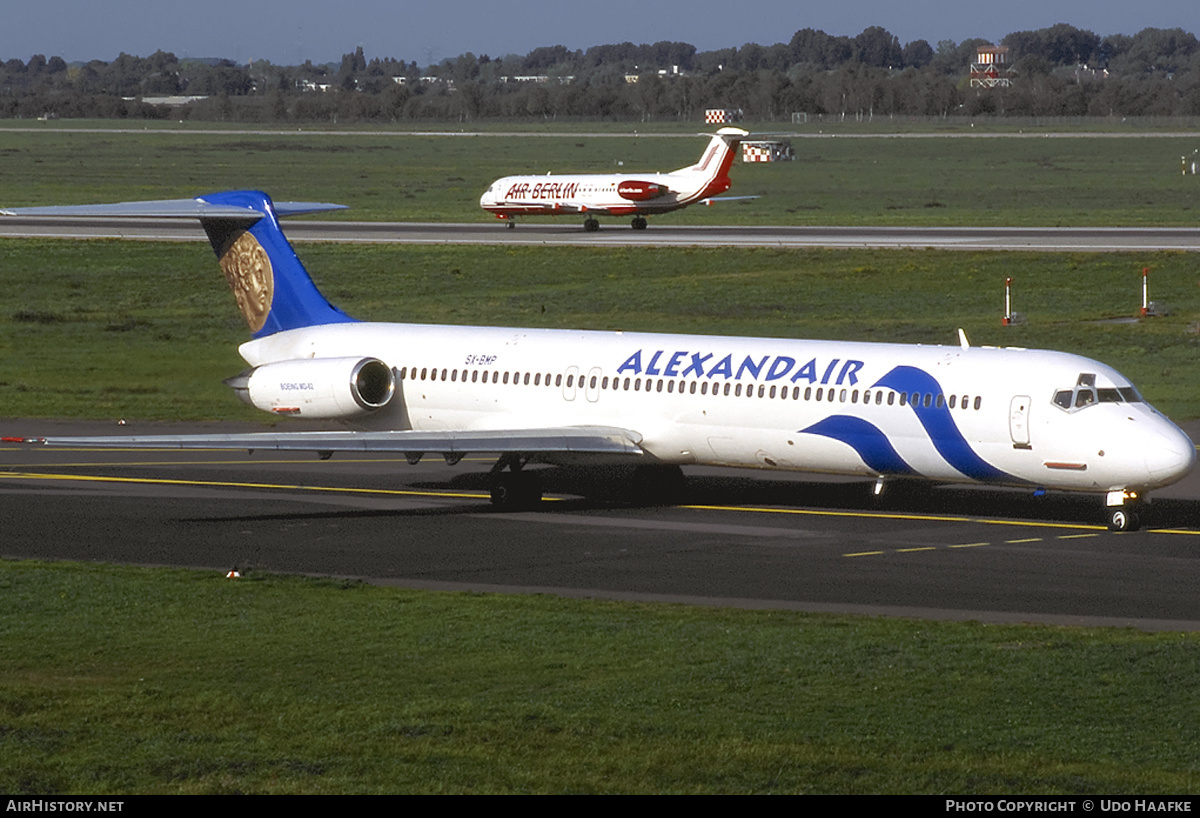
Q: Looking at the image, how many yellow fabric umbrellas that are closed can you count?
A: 0